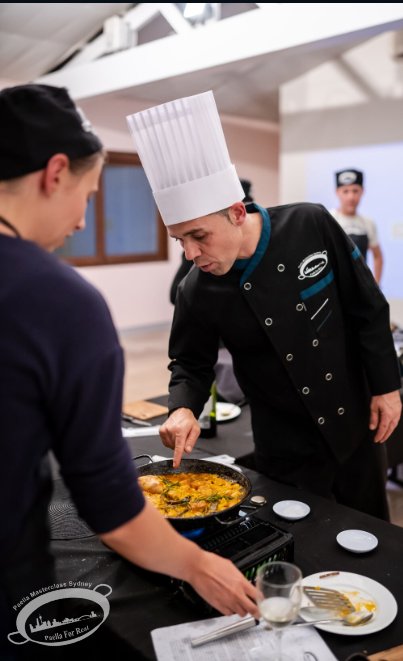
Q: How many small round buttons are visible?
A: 10